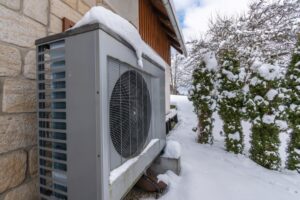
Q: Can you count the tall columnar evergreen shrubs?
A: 4